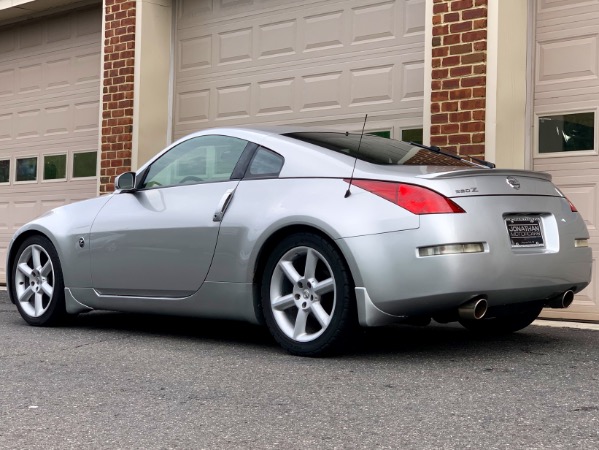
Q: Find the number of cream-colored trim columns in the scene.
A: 2